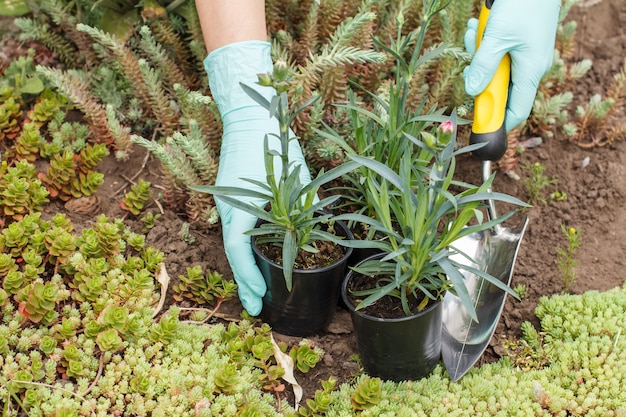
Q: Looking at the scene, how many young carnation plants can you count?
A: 3